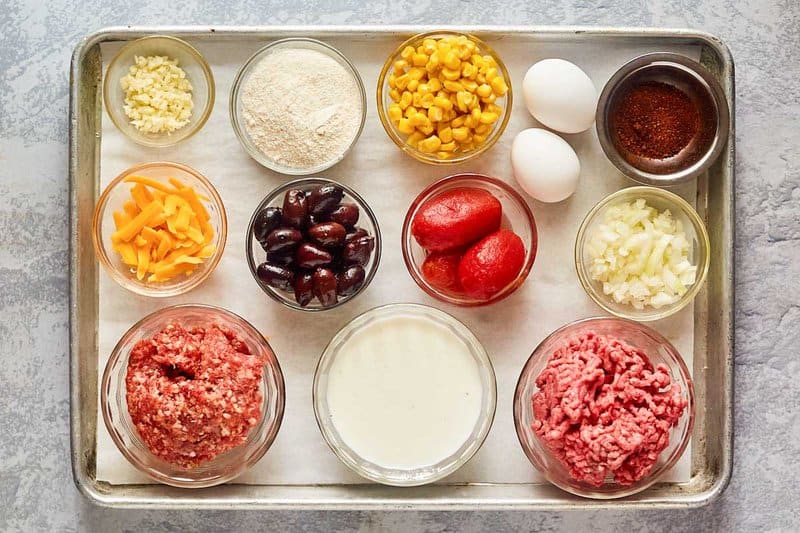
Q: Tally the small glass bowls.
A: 7